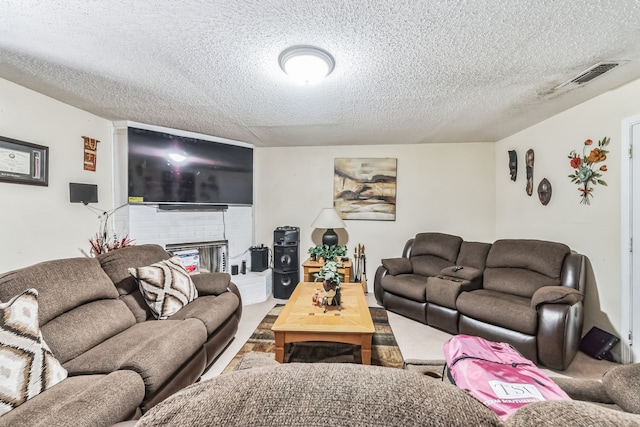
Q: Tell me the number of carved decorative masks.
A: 3